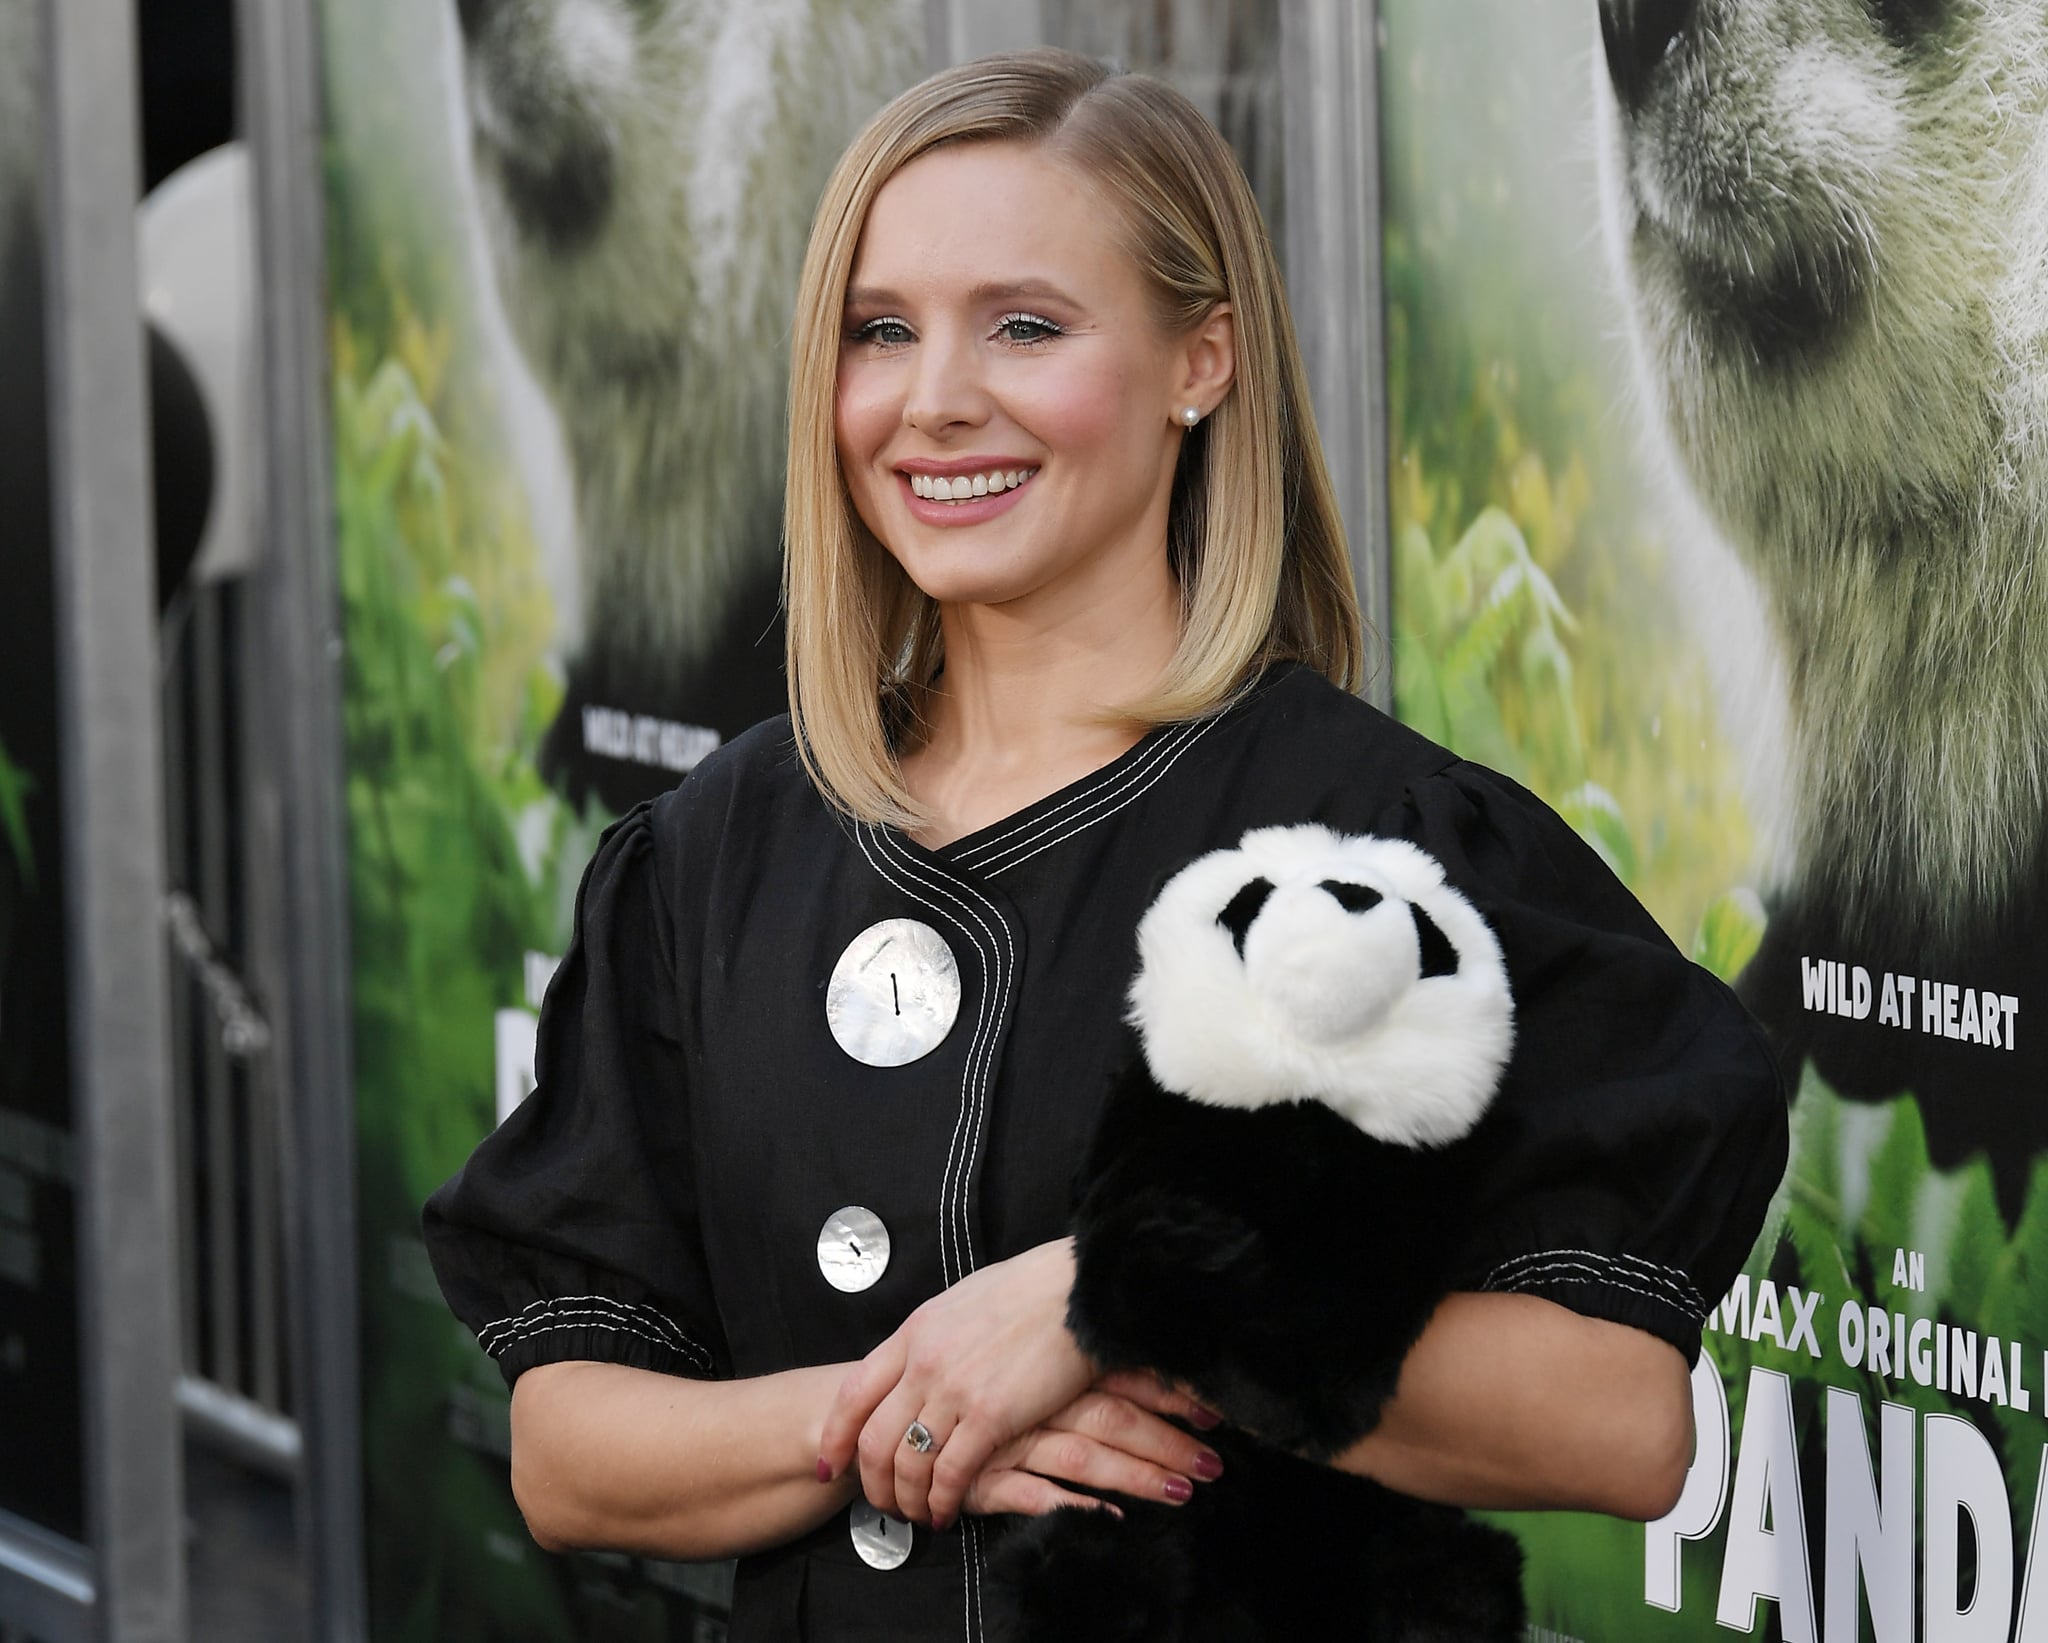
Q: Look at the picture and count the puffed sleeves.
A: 2